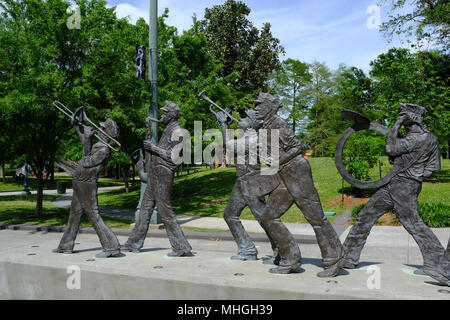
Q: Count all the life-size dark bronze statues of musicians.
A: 5